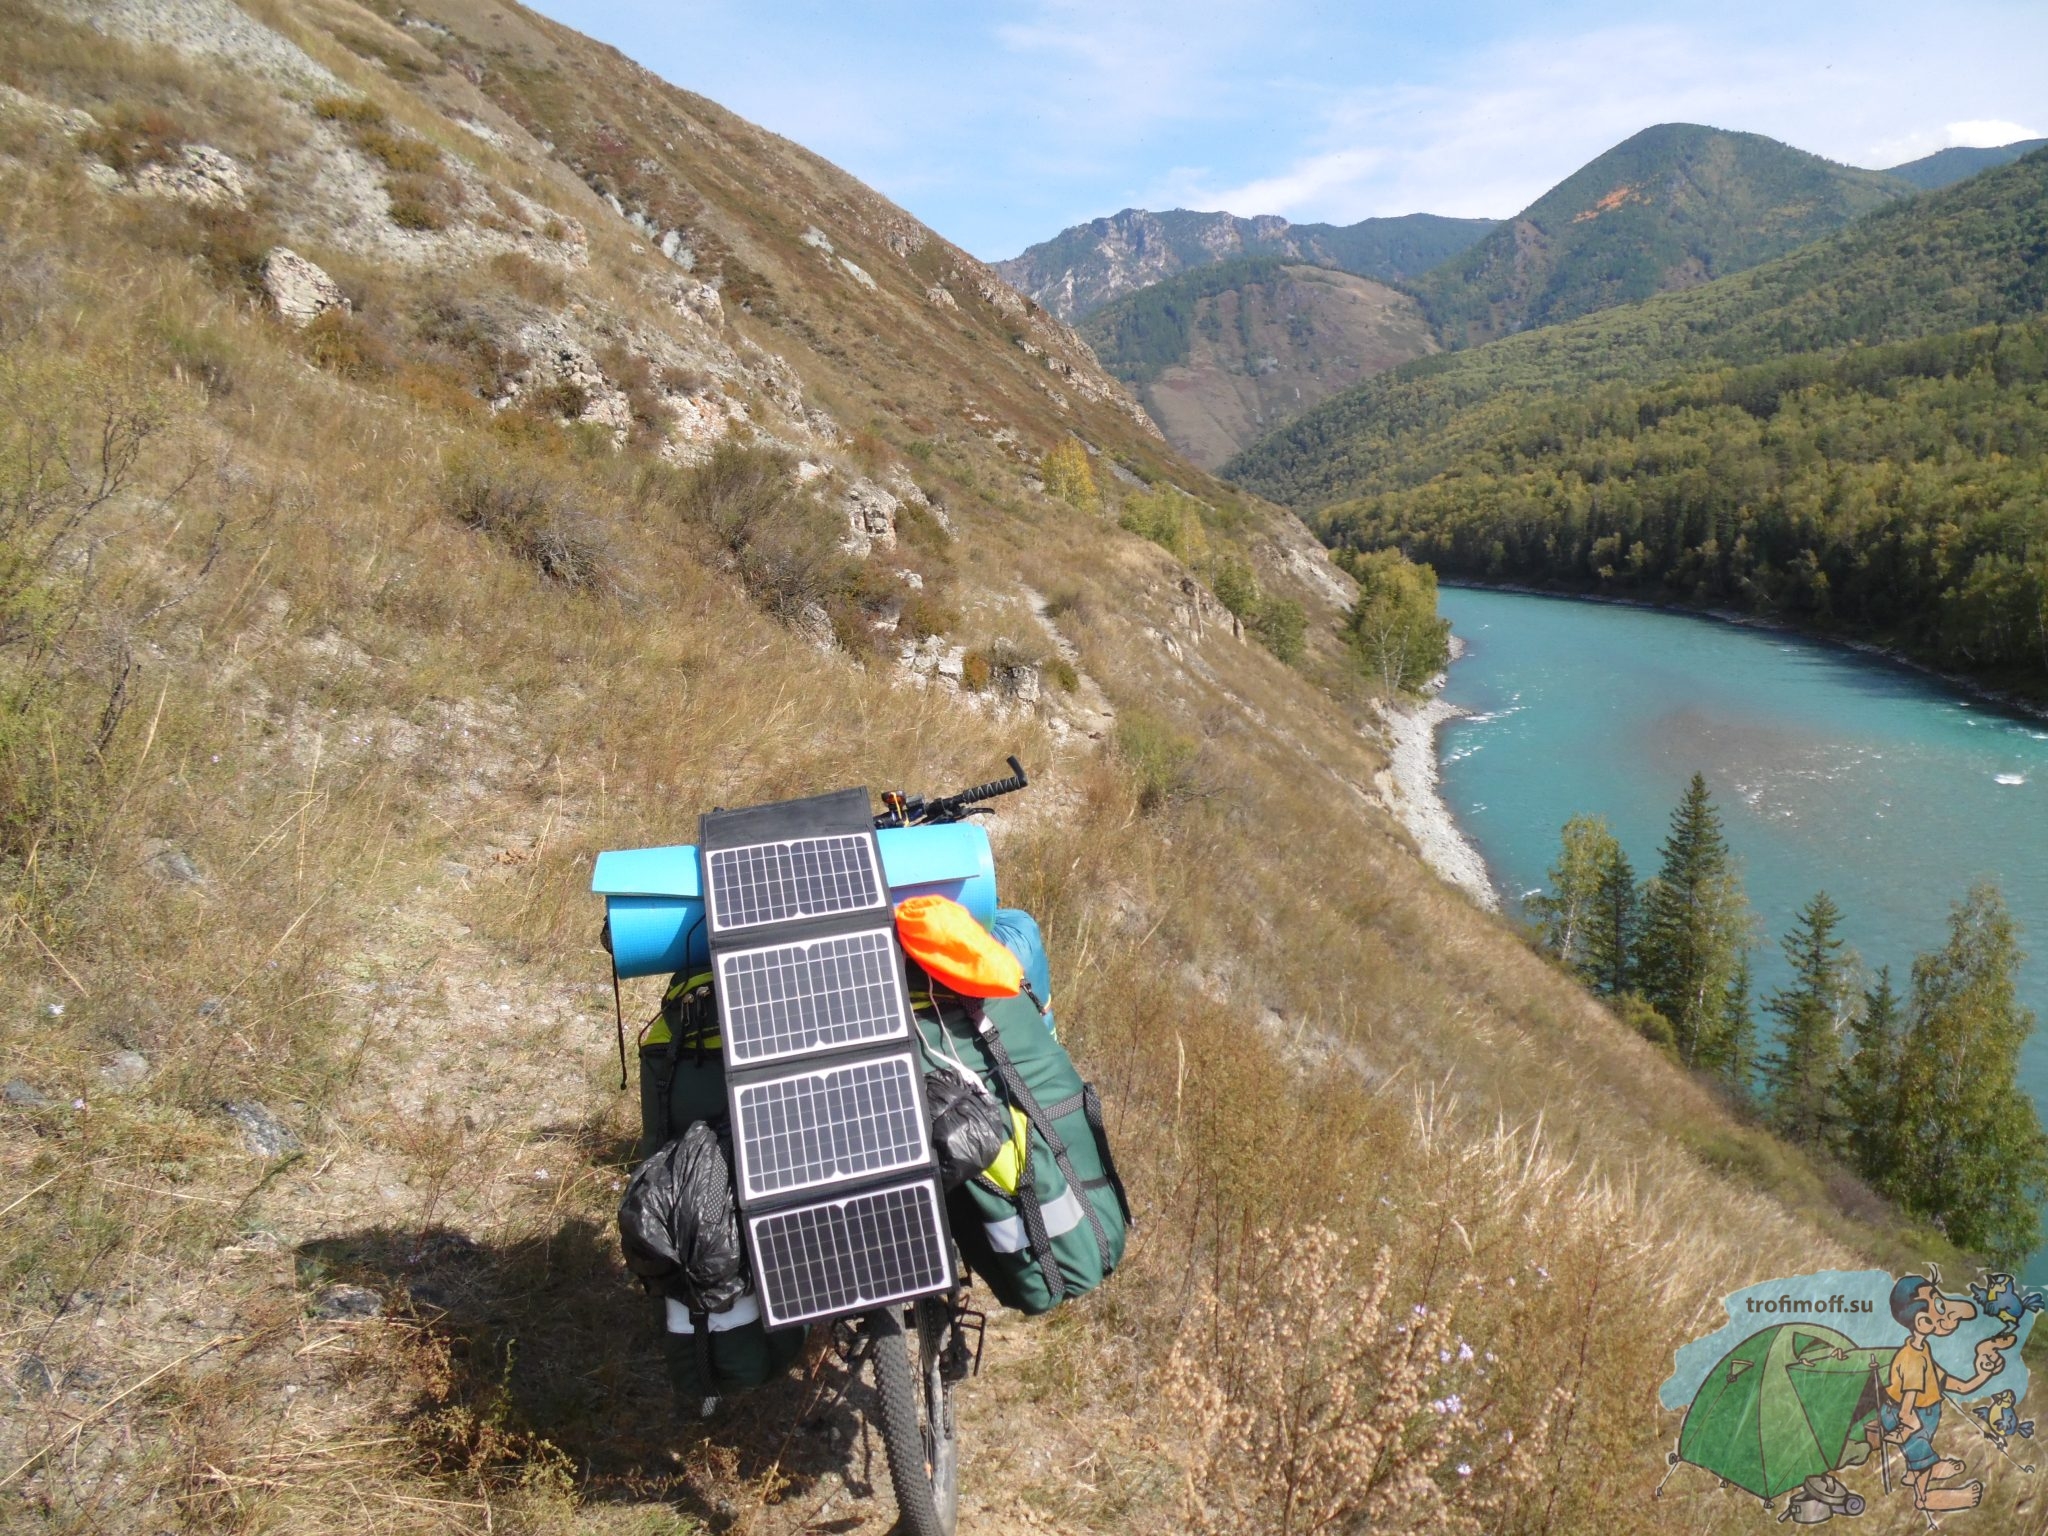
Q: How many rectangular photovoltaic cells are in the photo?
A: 4